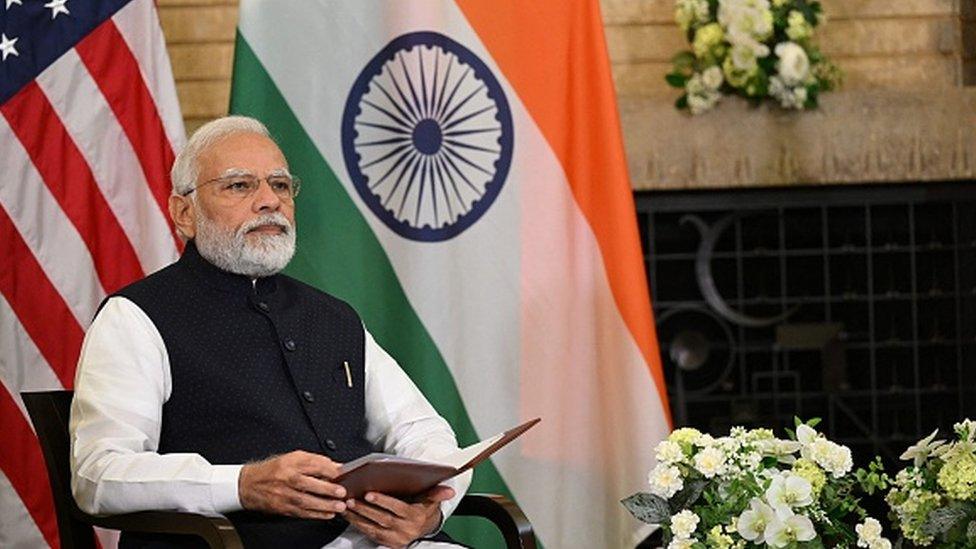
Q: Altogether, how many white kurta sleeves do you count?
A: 2